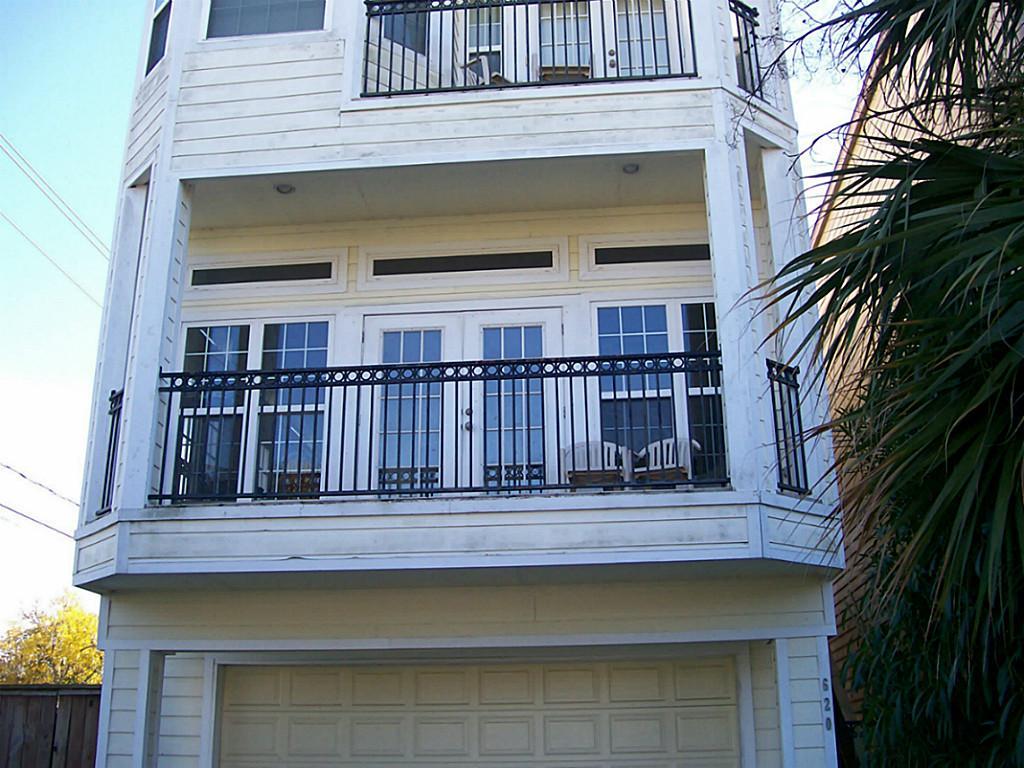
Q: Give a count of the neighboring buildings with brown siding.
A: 1